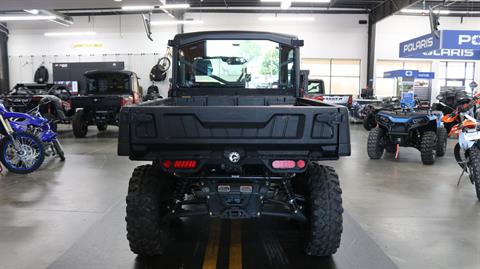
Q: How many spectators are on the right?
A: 0